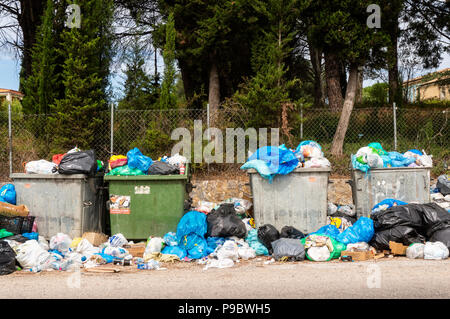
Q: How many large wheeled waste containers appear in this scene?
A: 4